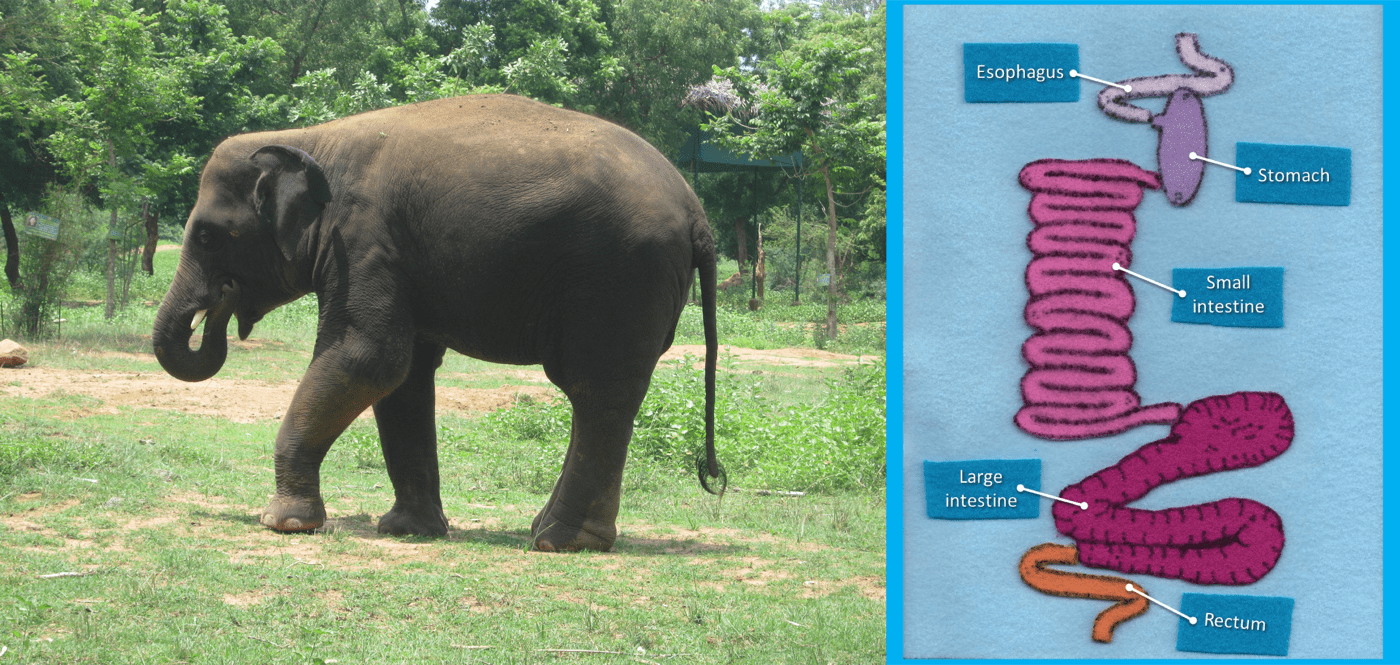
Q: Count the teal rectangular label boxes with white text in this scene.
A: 5